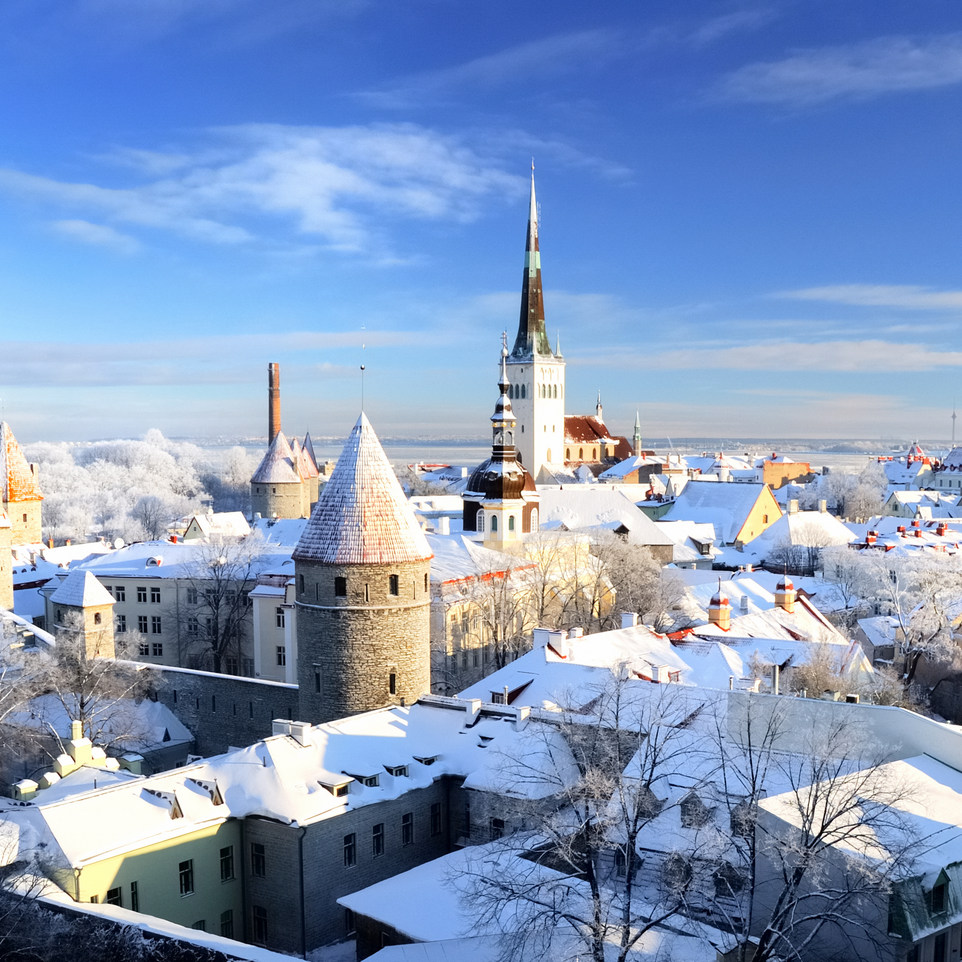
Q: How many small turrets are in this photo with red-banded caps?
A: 2